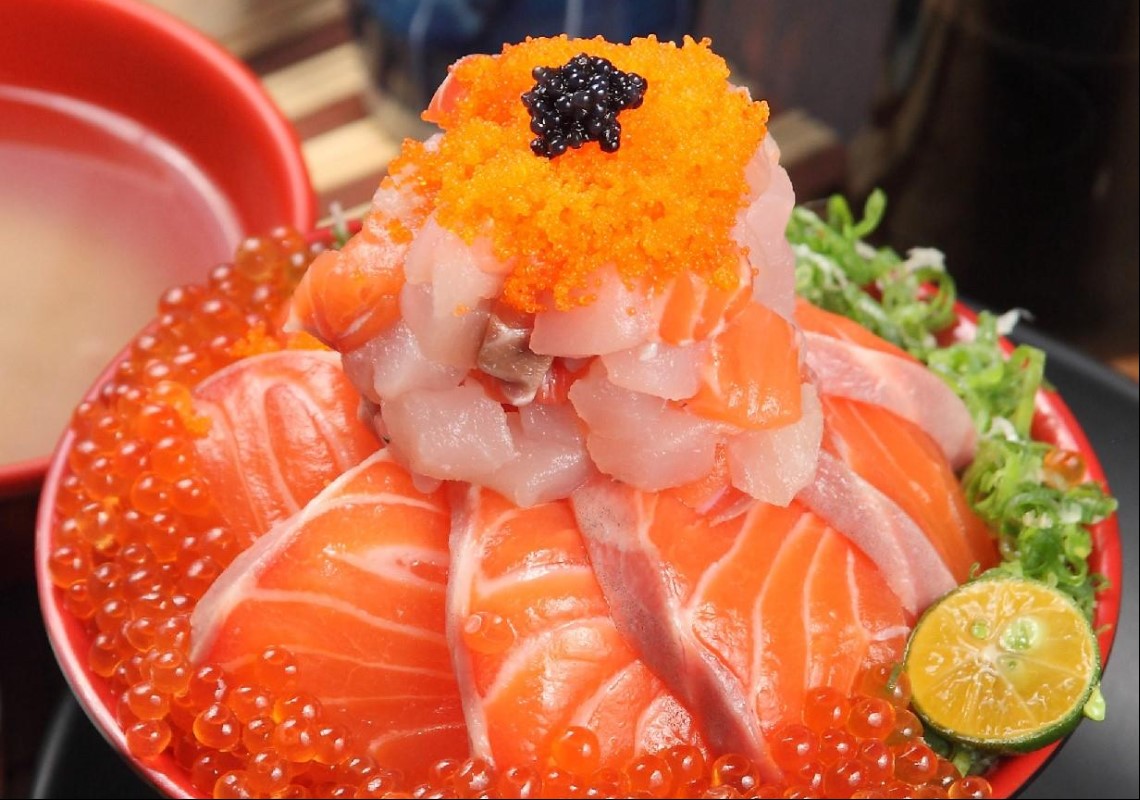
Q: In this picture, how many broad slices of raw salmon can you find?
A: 6